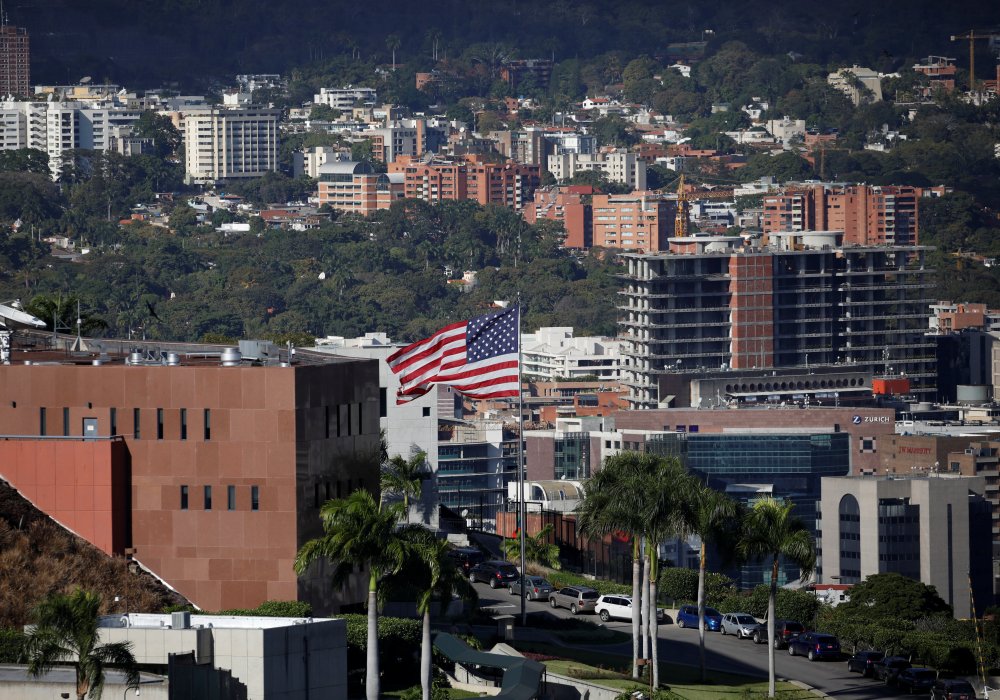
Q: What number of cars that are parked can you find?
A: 13